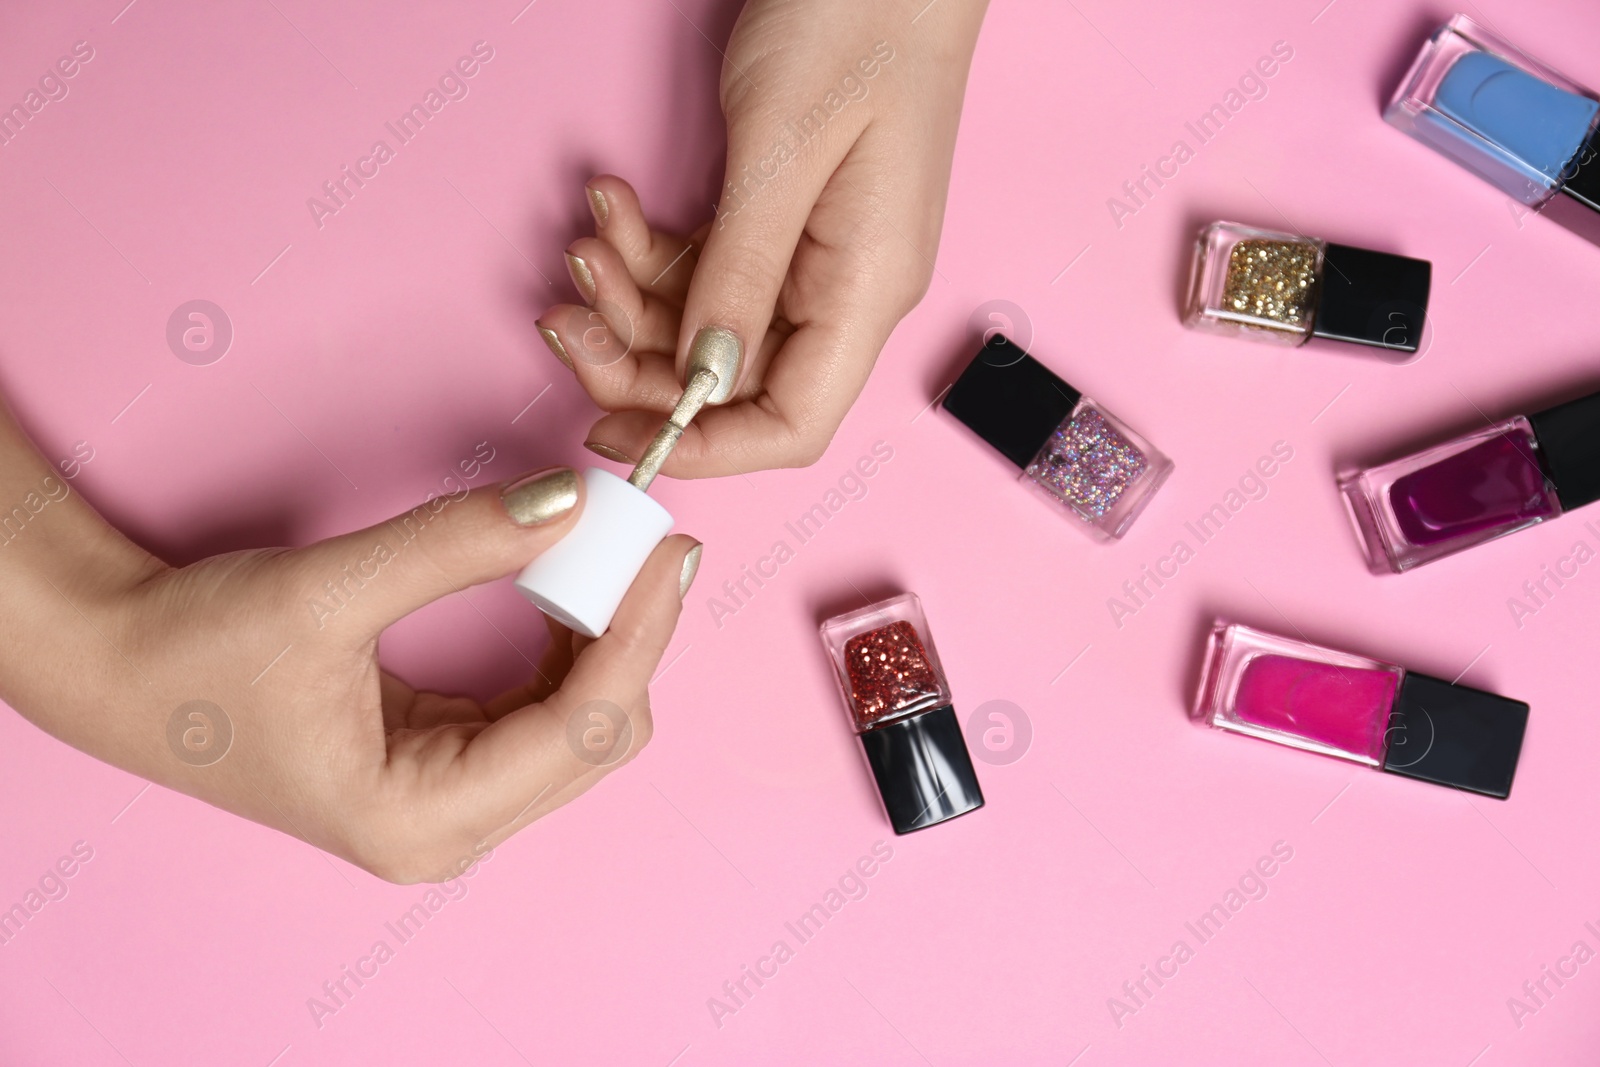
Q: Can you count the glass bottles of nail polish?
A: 6